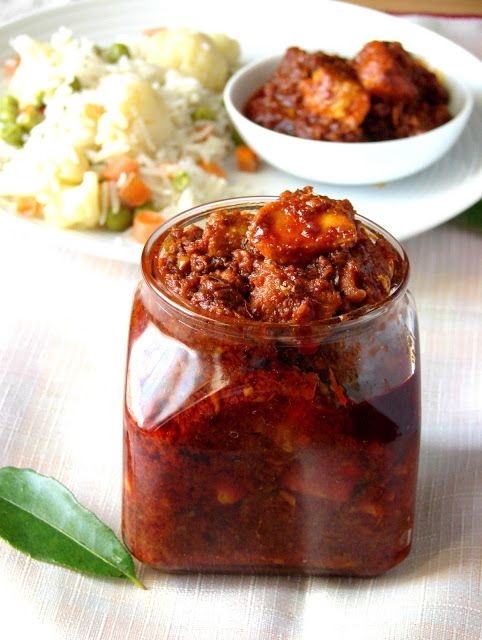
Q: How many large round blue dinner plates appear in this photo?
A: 0